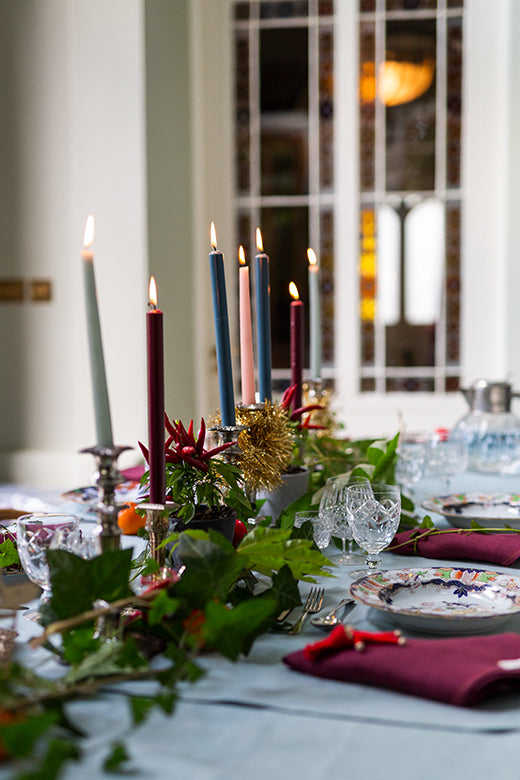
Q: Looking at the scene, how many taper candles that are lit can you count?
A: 7